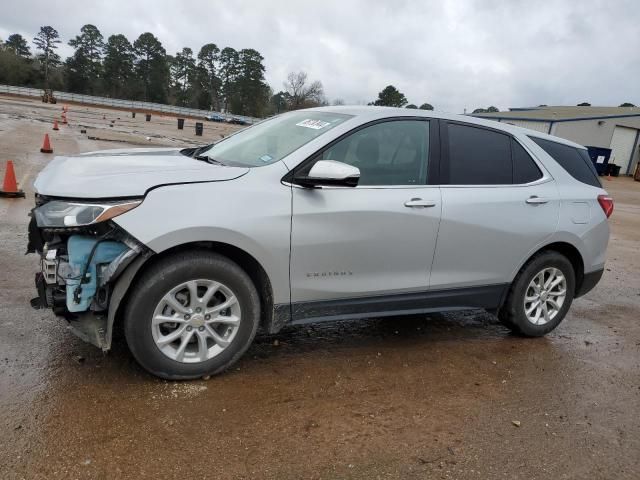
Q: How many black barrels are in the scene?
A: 4